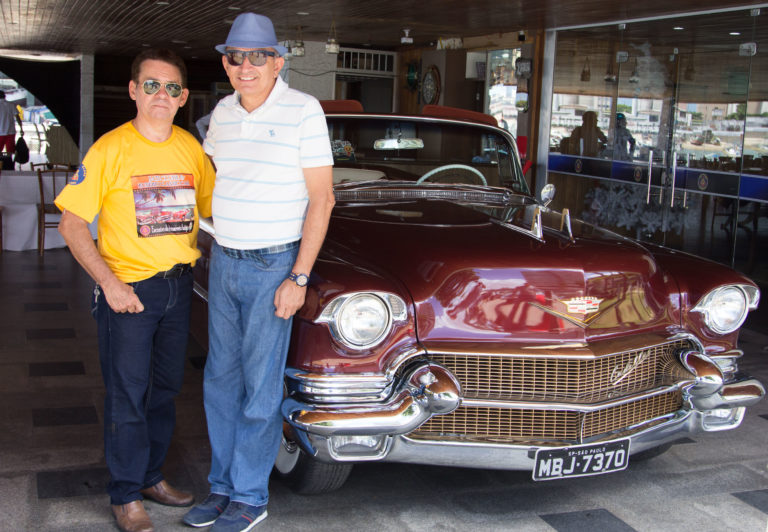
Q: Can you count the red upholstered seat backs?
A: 2